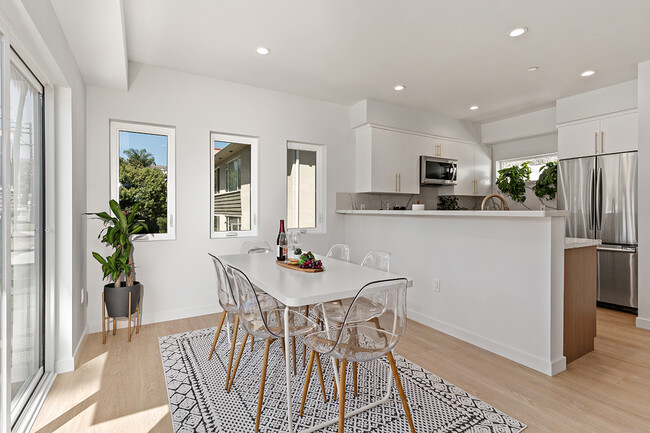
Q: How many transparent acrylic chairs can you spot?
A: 6